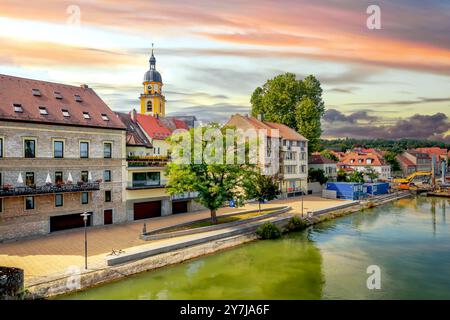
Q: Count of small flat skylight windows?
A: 8